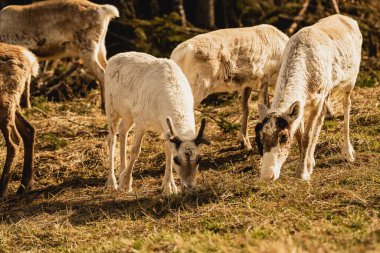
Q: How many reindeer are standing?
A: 5